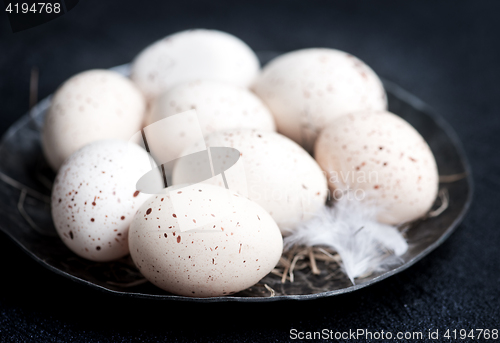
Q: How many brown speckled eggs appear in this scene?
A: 8